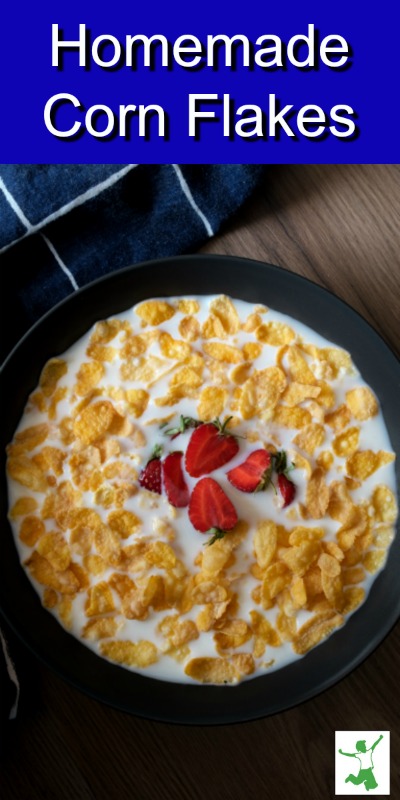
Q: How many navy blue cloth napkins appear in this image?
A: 1